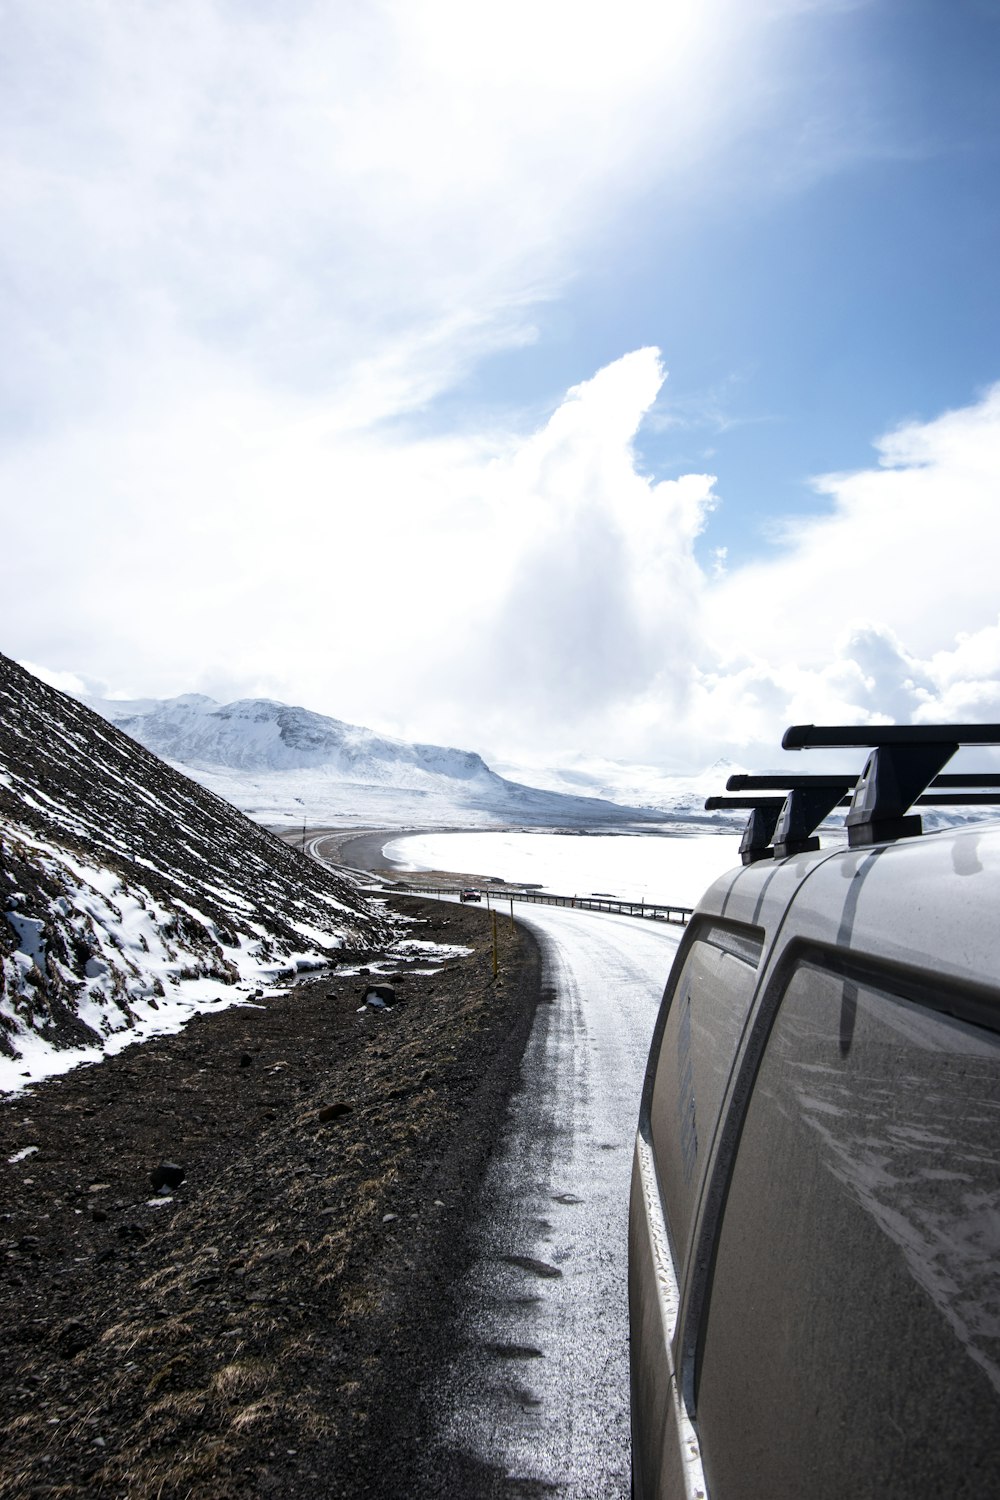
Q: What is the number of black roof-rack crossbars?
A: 3